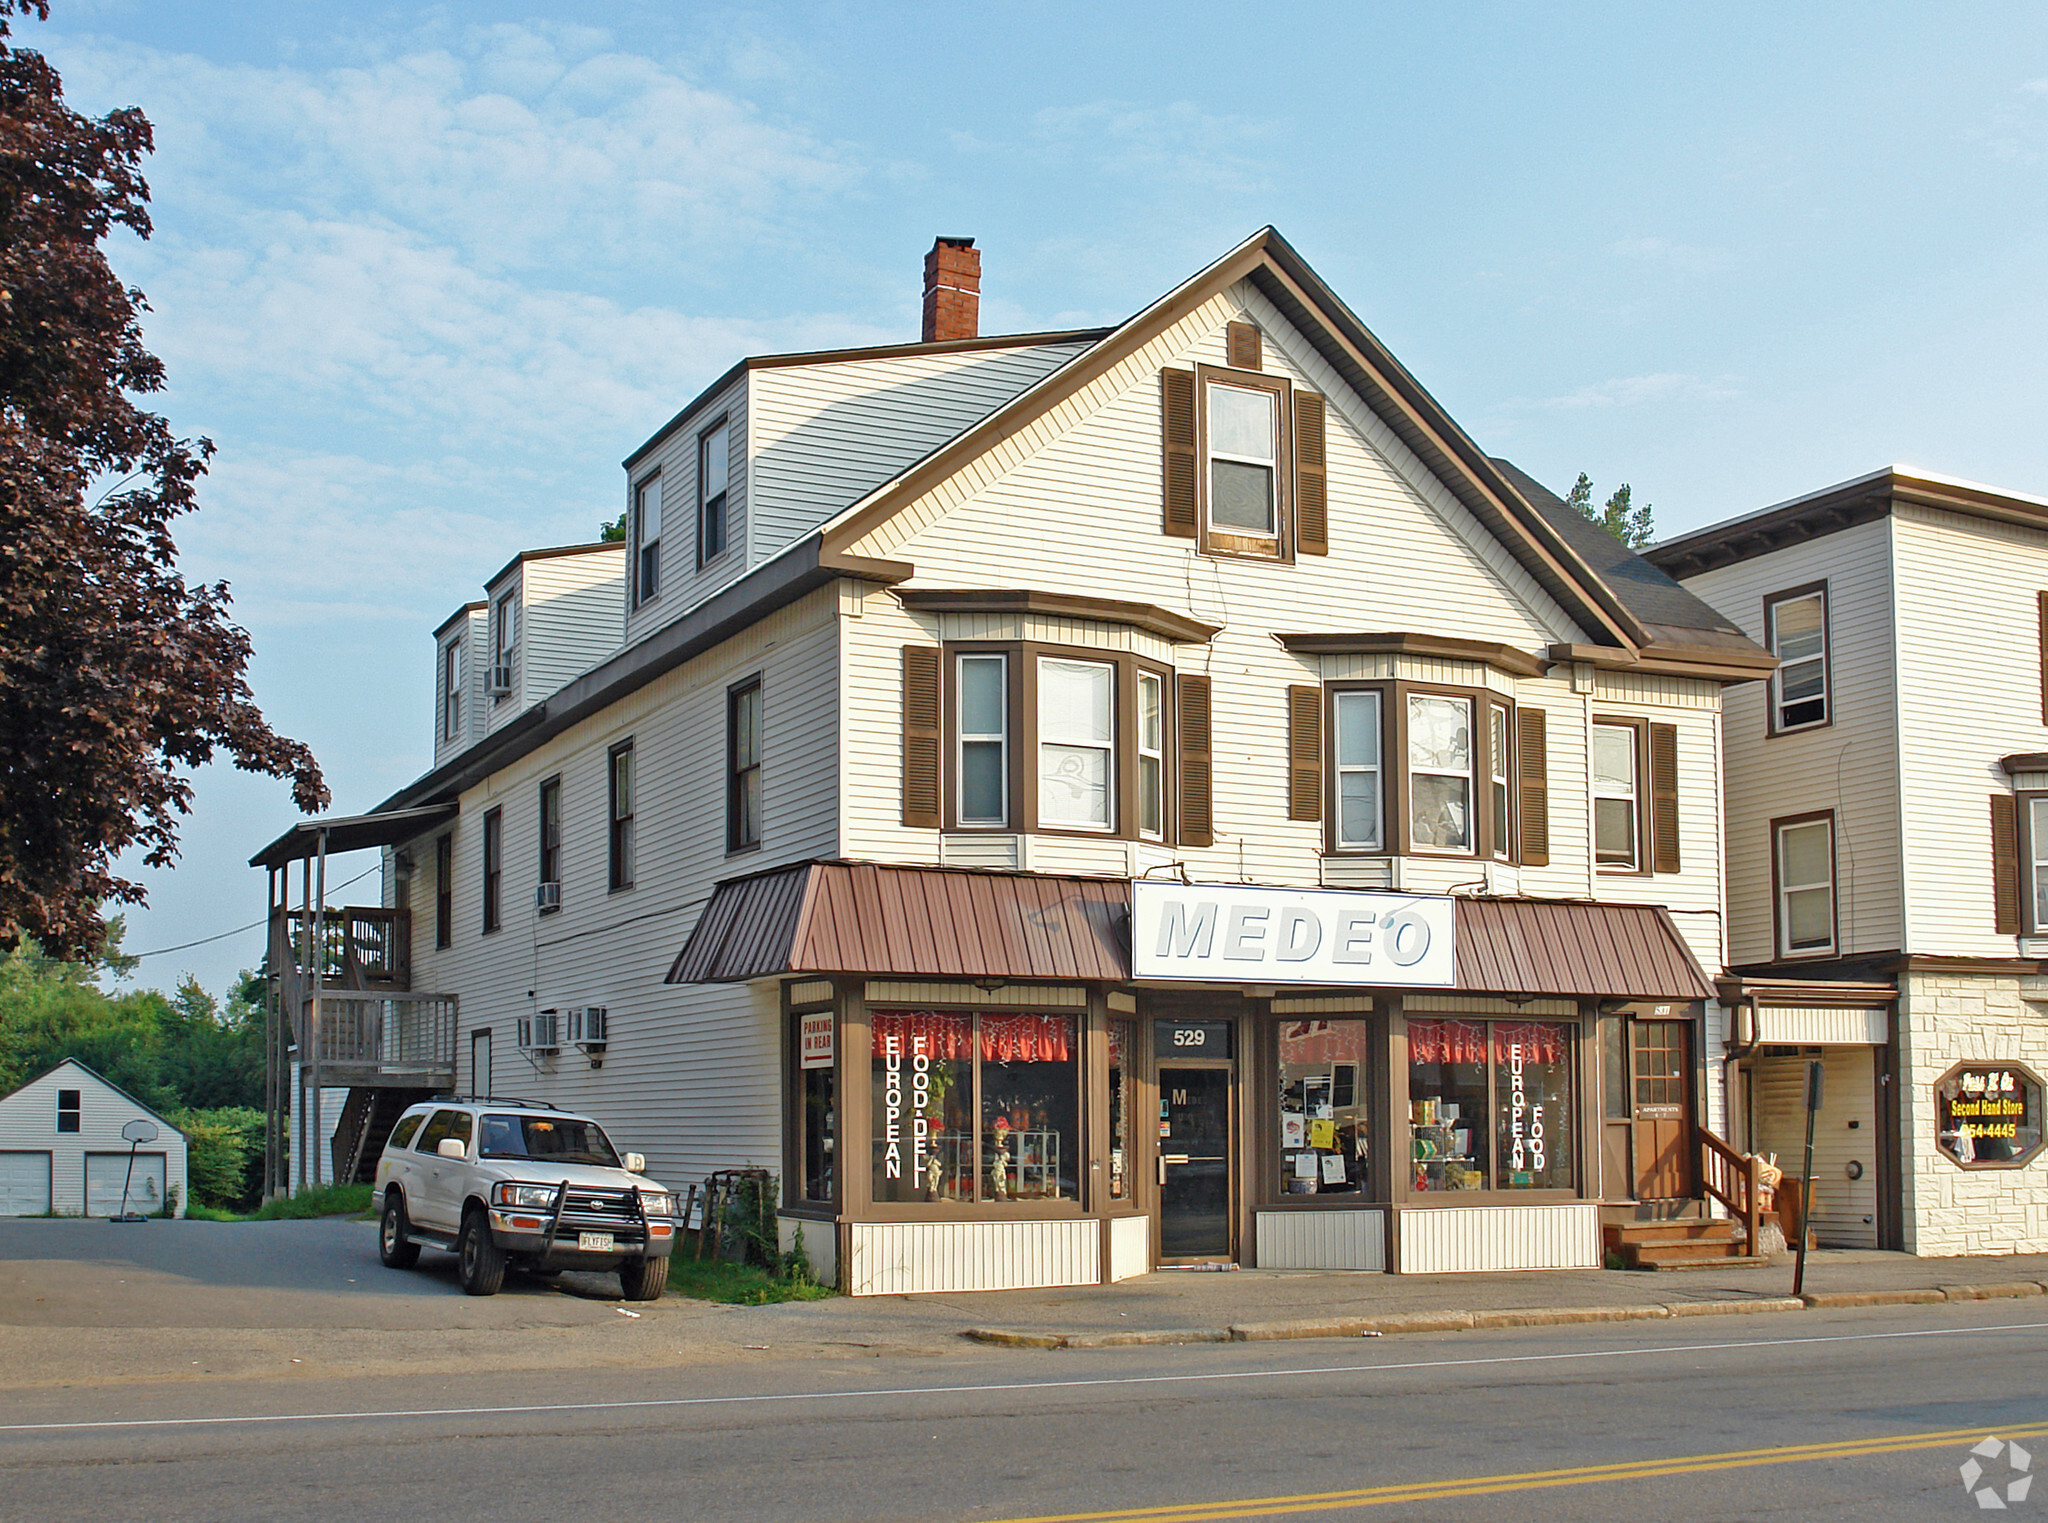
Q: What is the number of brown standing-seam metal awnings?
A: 2